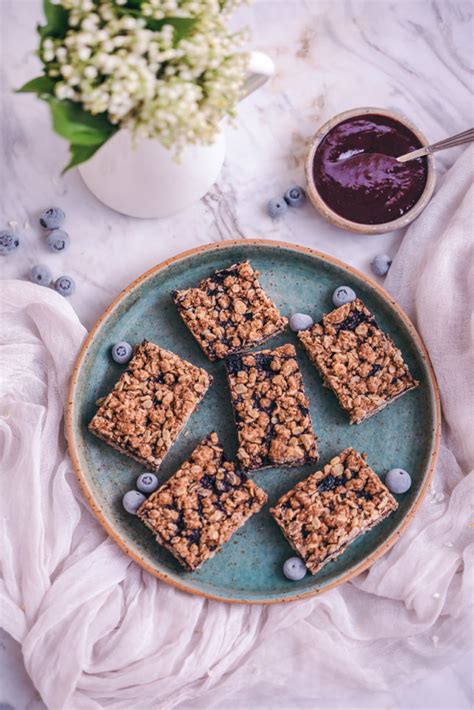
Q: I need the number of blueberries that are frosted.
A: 15